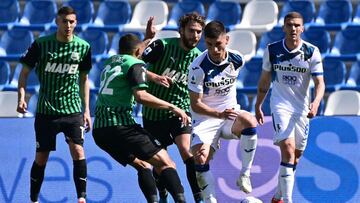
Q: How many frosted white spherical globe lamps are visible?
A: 0